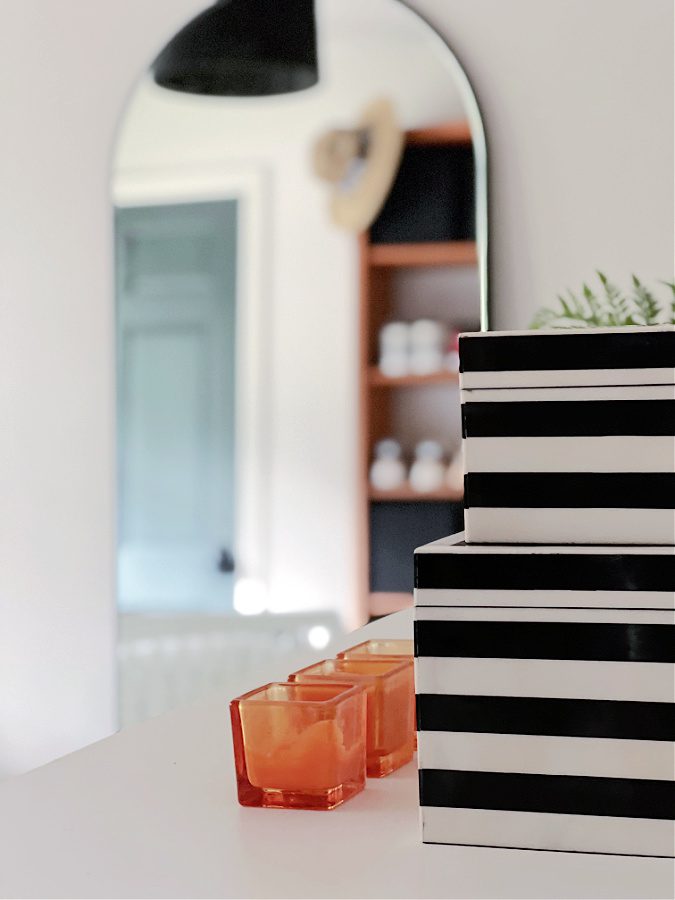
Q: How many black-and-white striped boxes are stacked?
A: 2